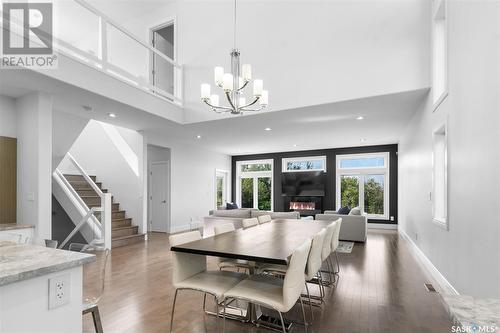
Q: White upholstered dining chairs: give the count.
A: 8